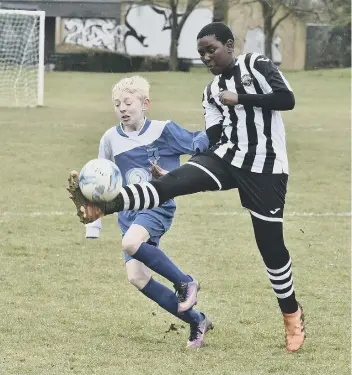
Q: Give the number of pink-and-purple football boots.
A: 2